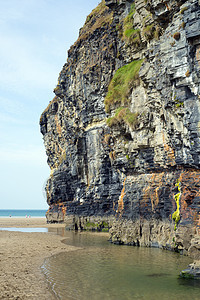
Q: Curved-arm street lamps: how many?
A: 0